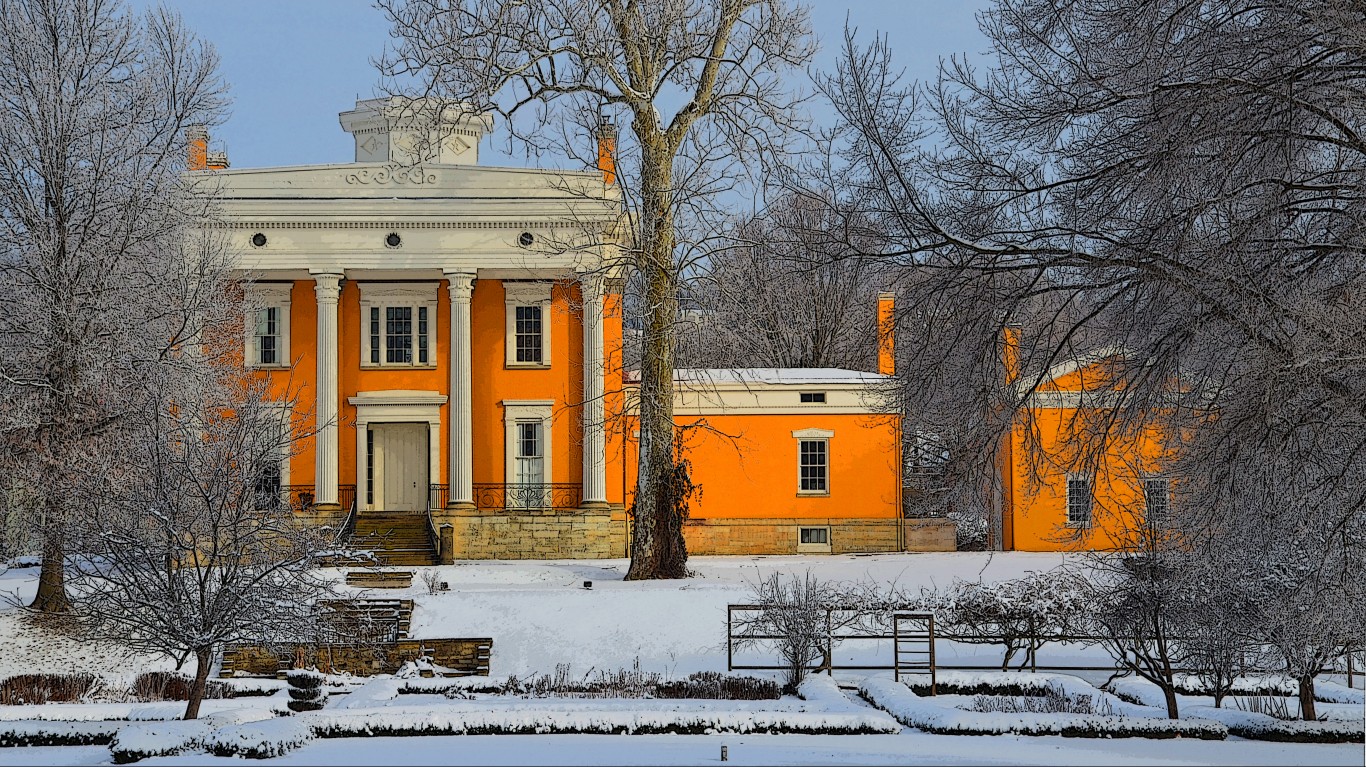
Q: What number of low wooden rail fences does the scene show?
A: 1